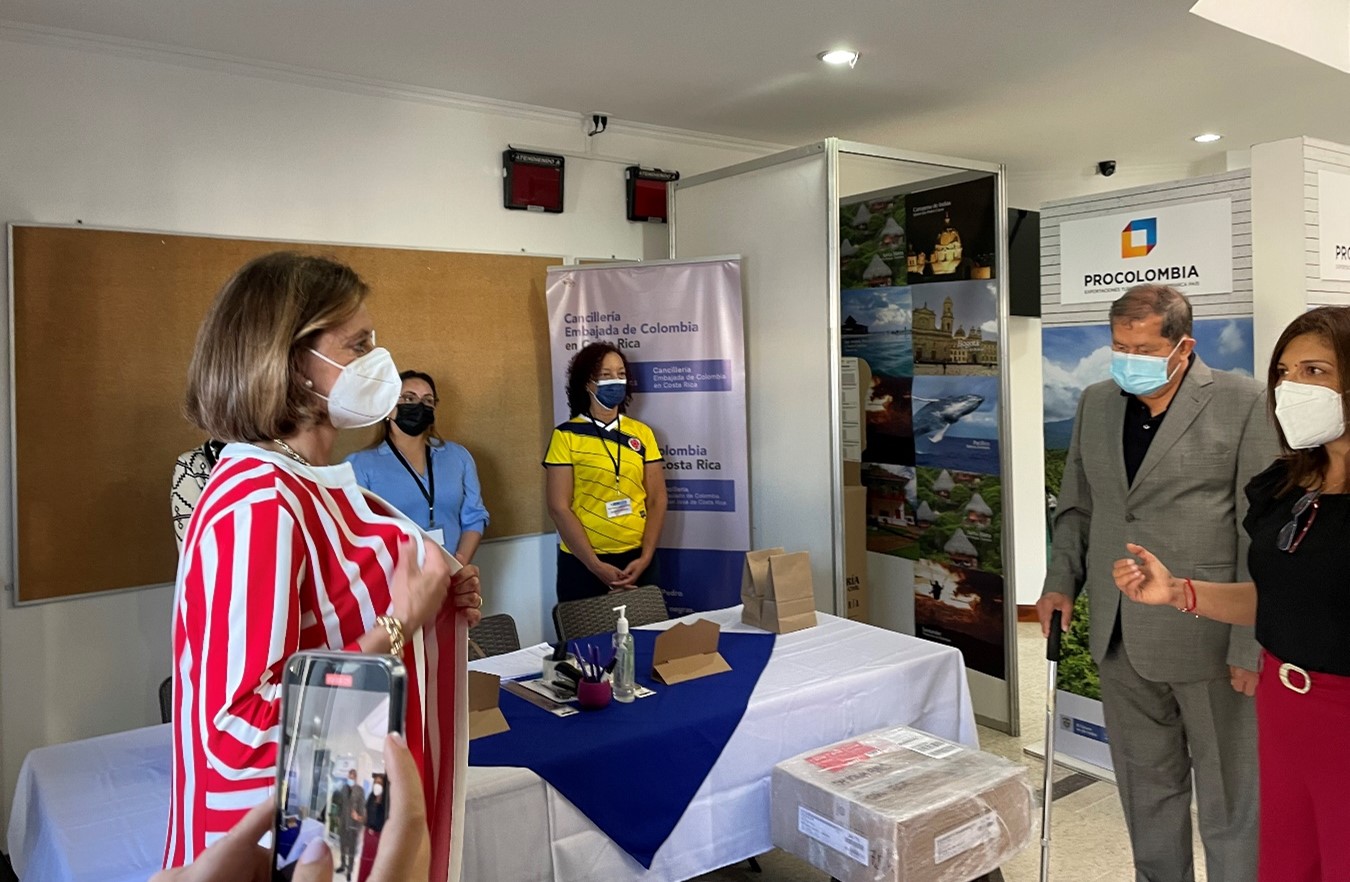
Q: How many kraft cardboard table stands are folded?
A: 2